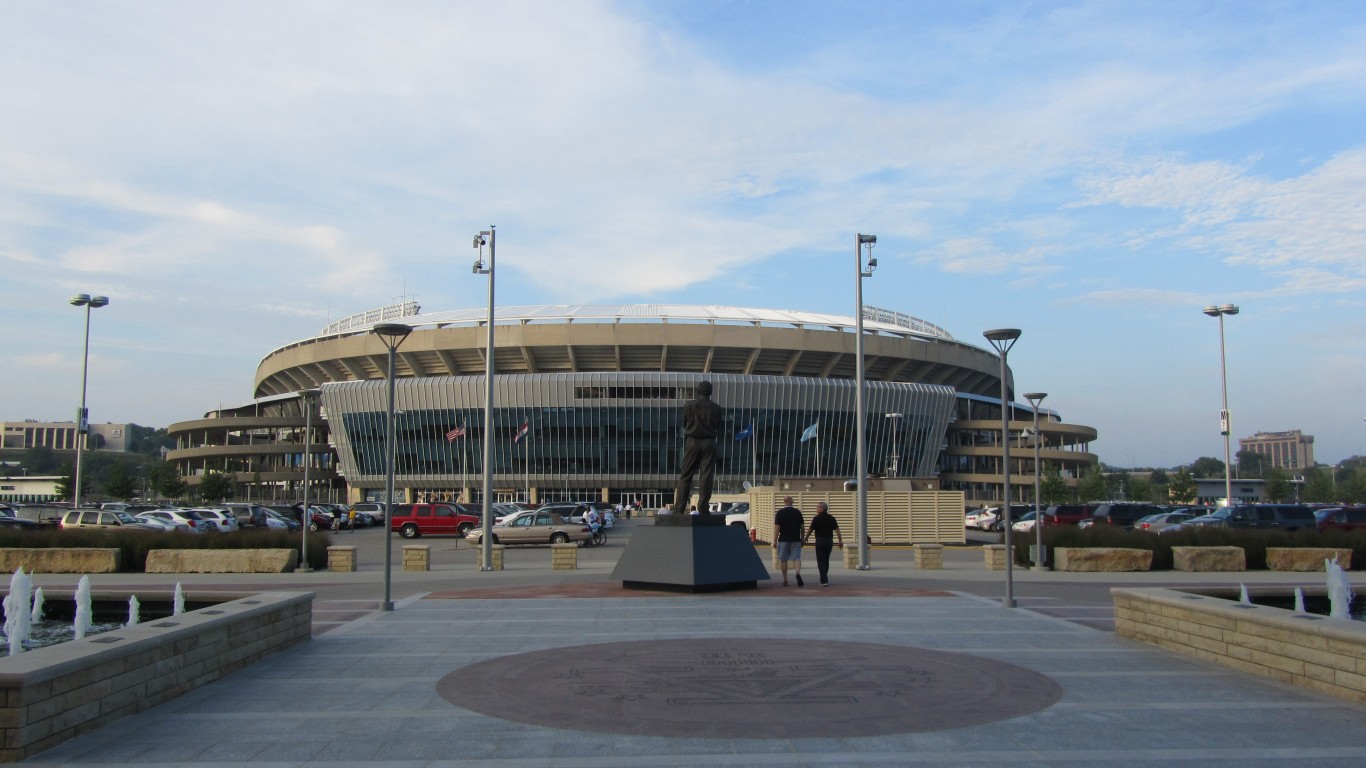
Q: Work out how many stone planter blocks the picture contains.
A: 5